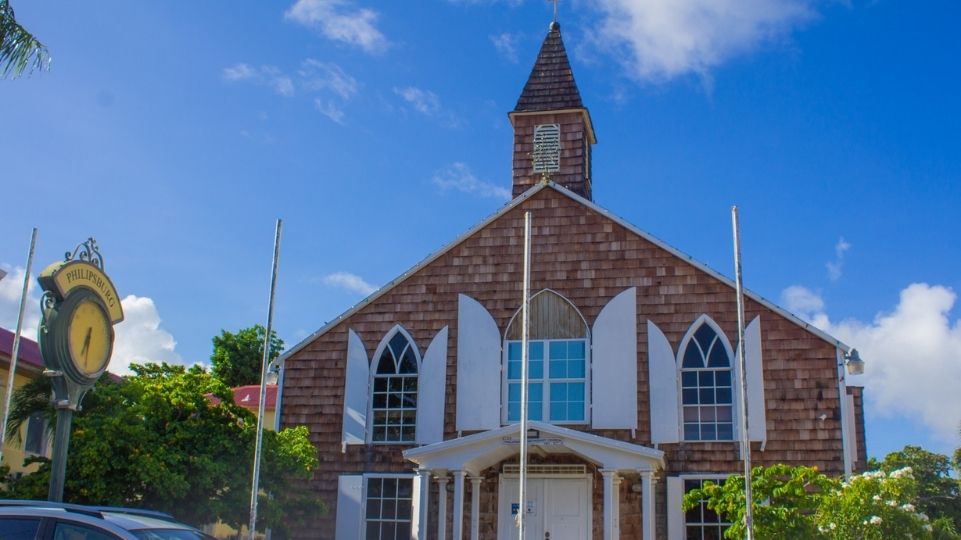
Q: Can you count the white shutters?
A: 8